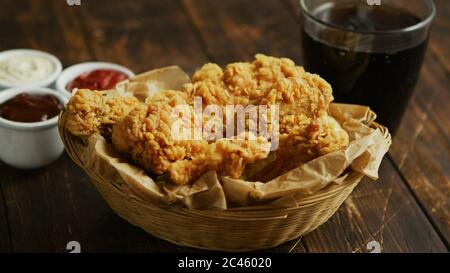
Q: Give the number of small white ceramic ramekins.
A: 3